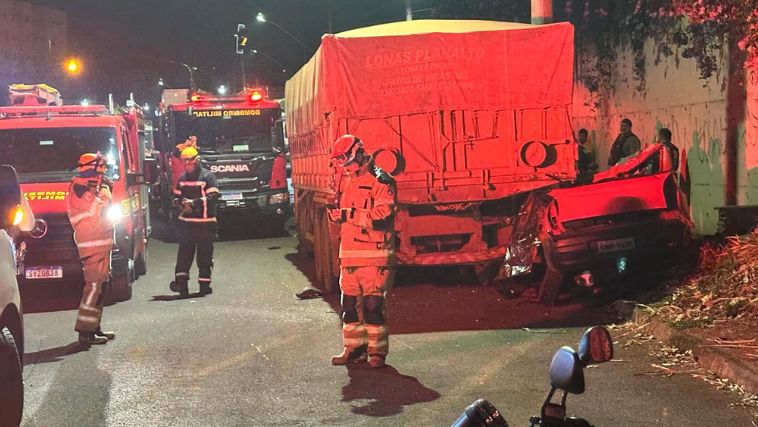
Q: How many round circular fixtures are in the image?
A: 2